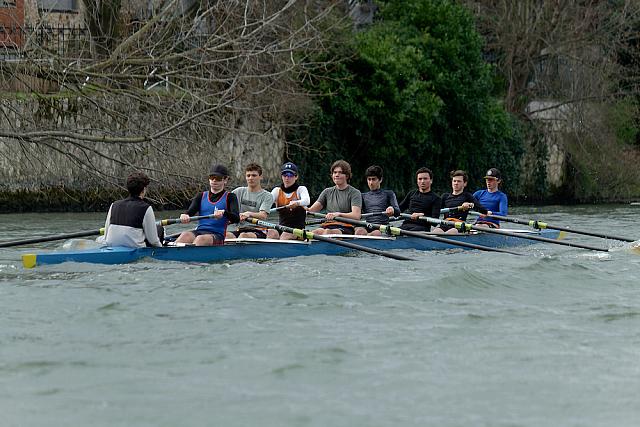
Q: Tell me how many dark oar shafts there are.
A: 5